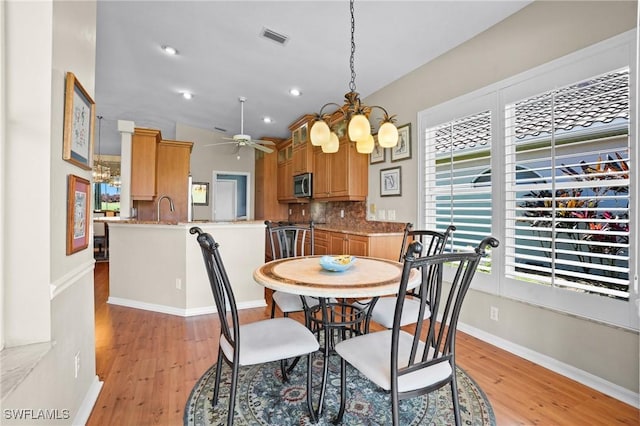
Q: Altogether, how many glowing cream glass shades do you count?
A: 5